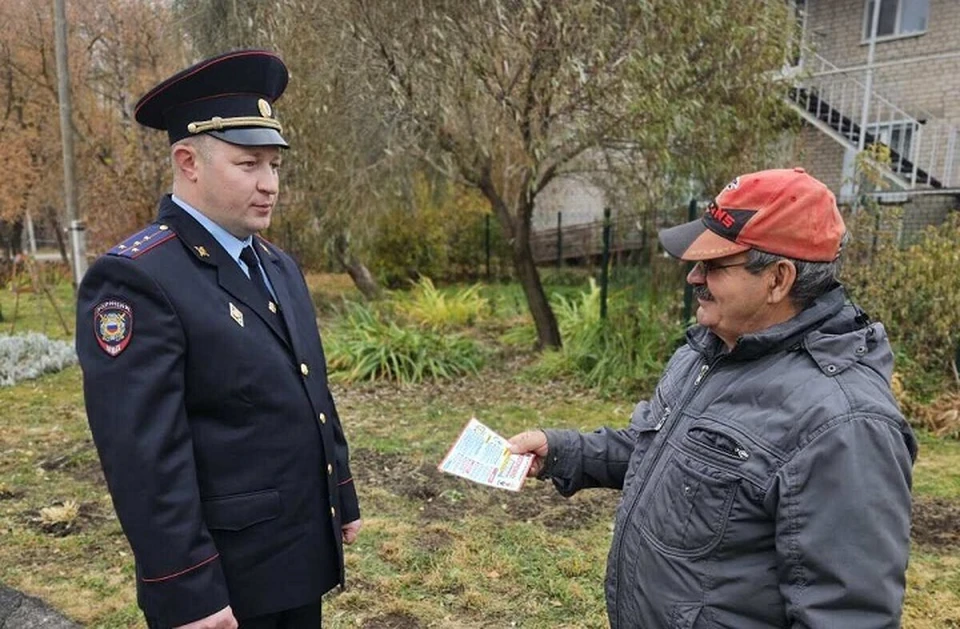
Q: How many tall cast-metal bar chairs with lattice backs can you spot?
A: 0